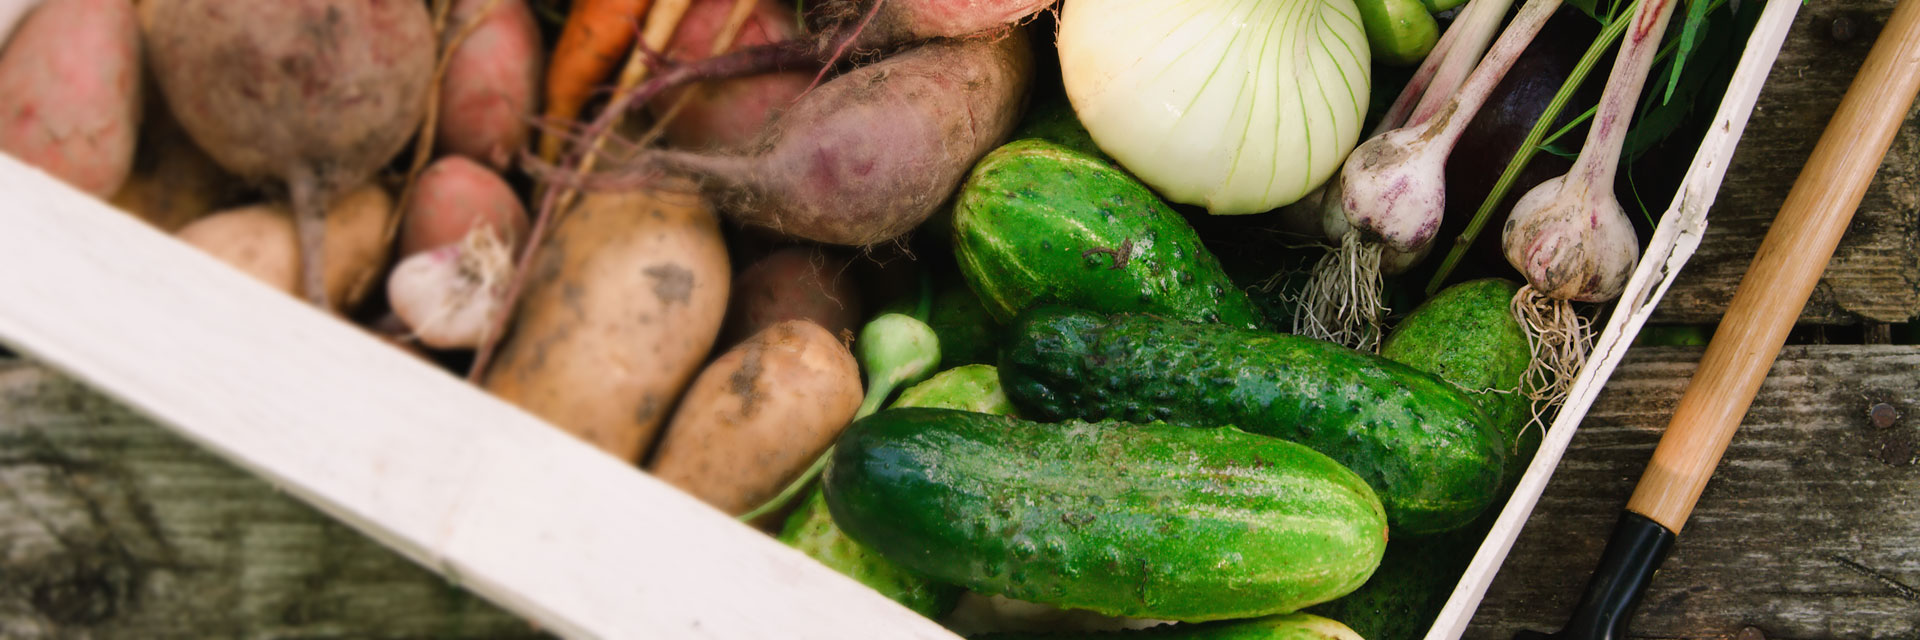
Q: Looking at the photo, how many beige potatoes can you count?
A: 4